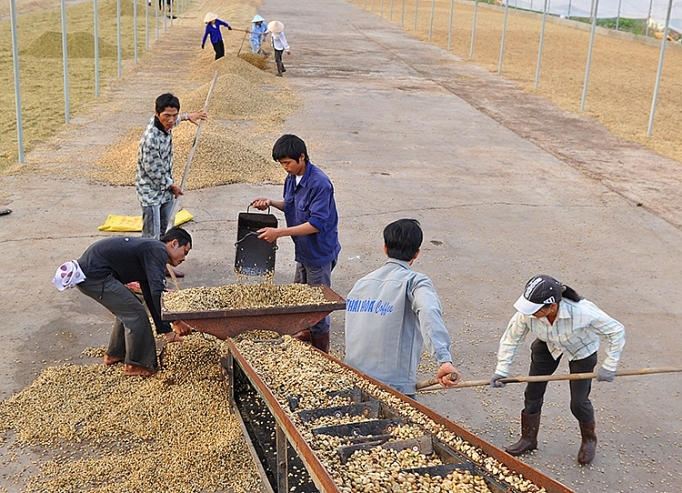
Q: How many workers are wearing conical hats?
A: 3